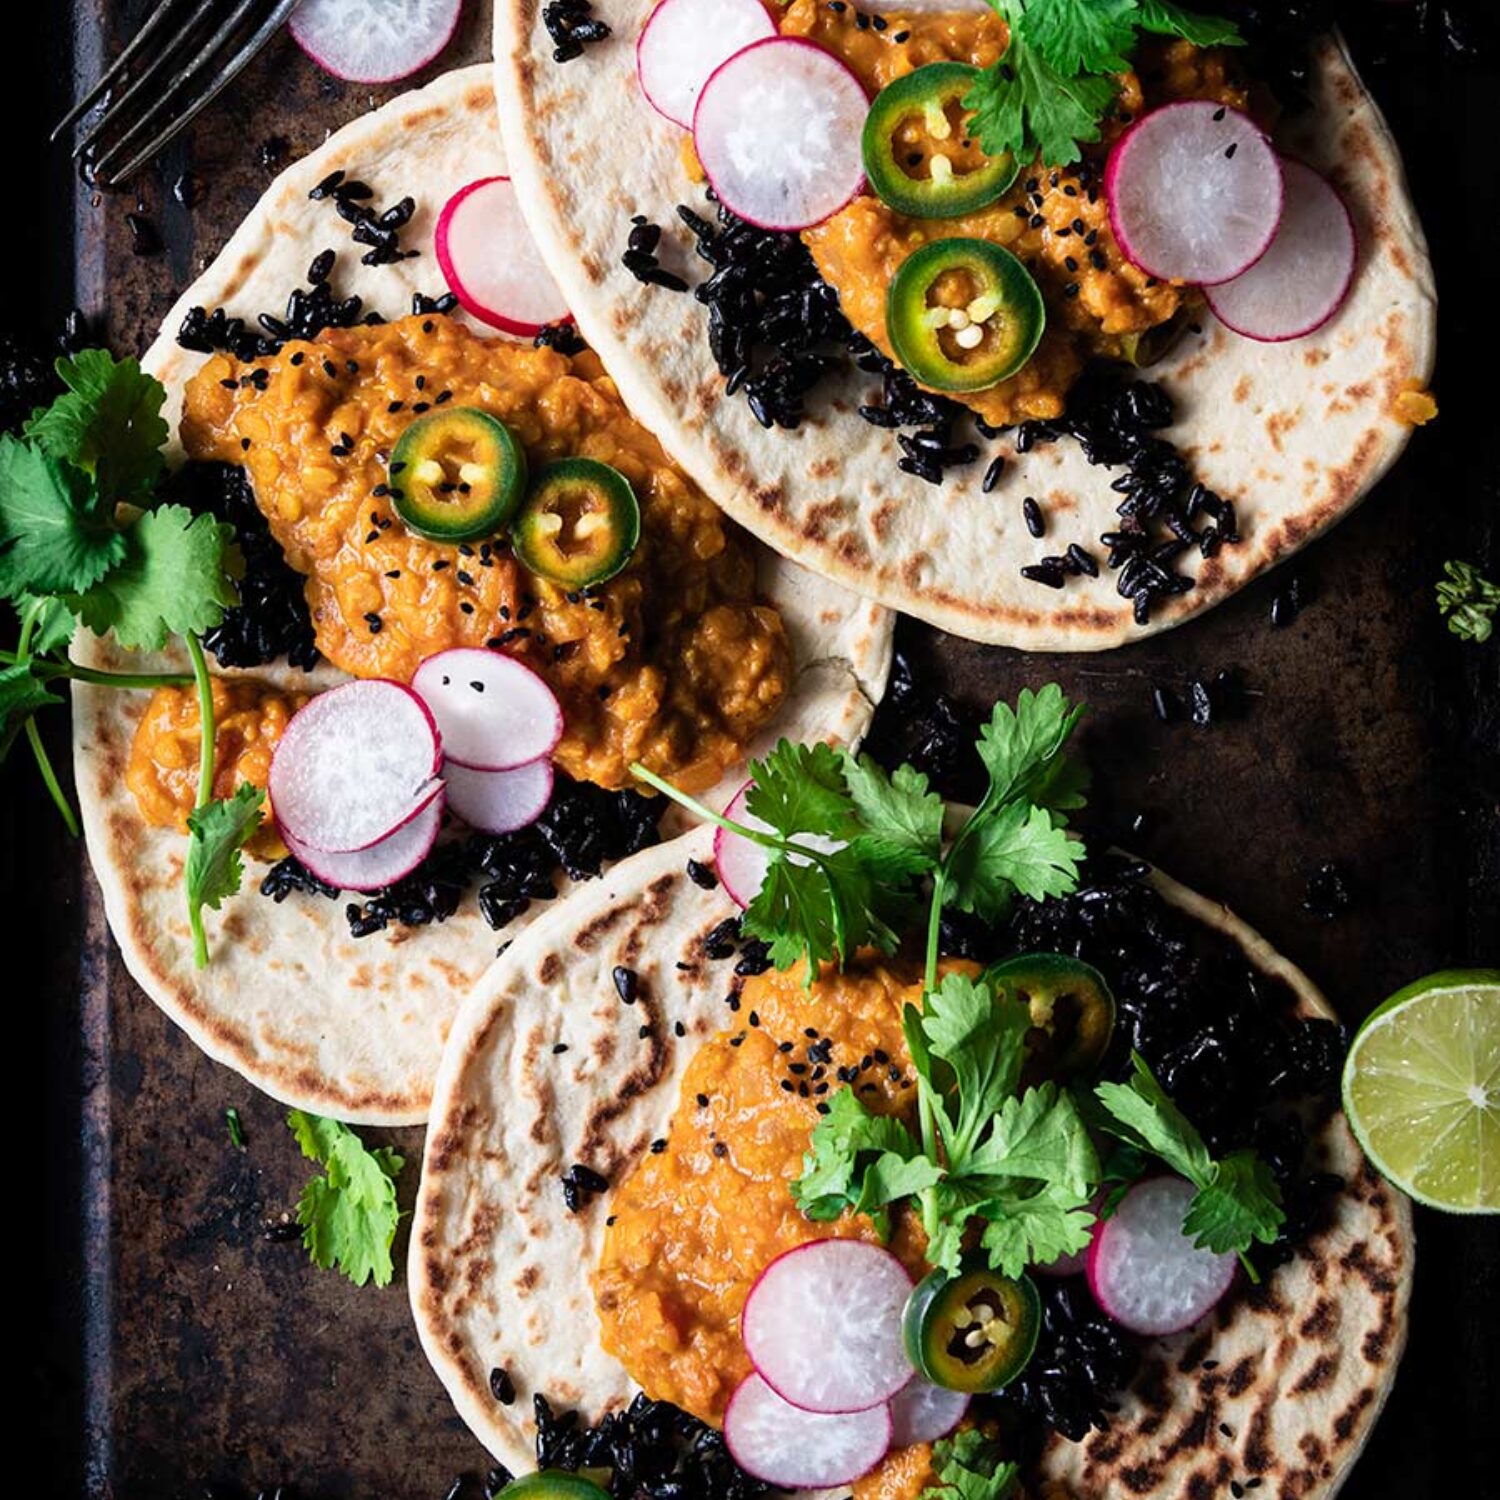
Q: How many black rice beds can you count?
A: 3